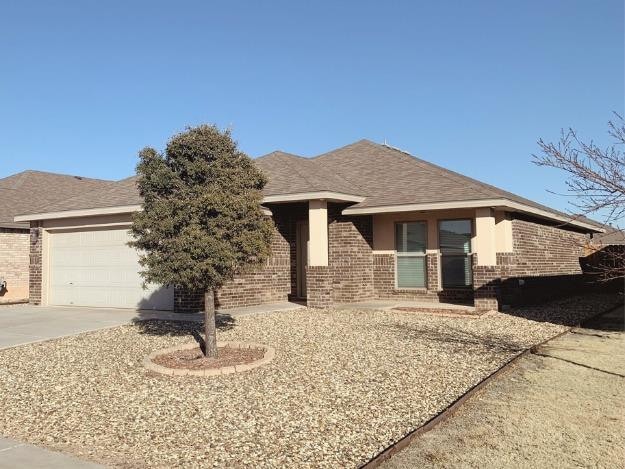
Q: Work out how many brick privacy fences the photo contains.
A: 0